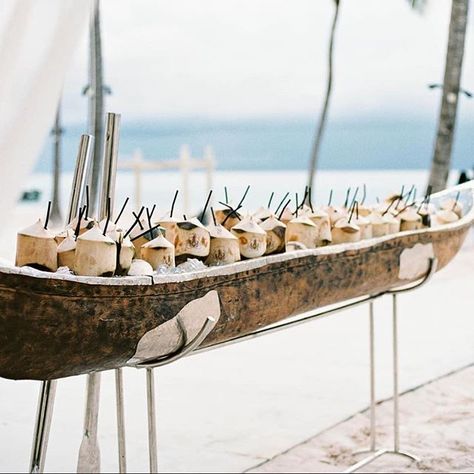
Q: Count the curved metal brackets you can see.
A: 2